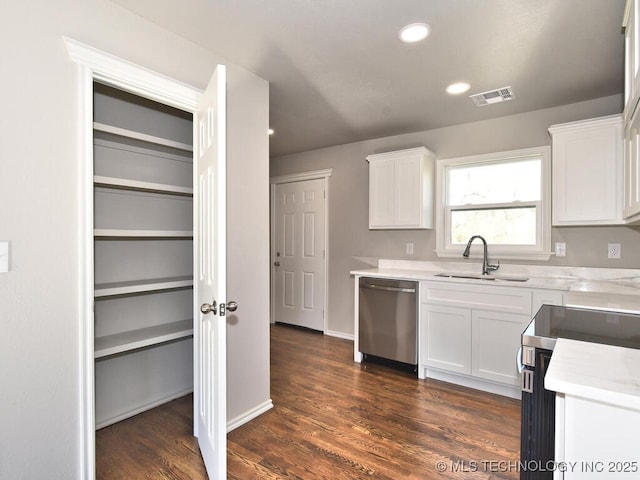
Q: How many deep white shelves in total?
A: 5